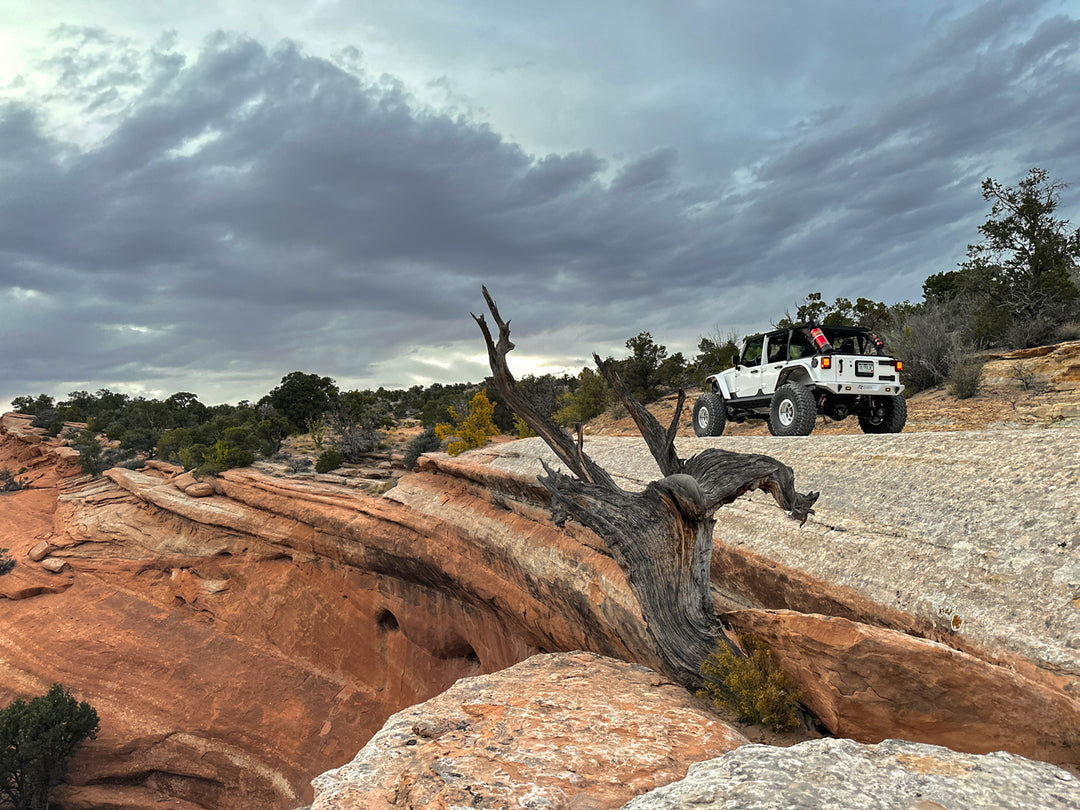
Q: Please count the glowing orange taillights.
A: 2